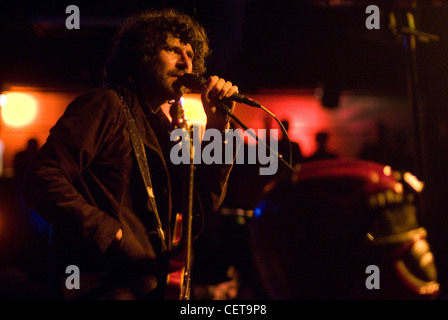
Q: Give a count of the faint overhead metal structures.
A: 1